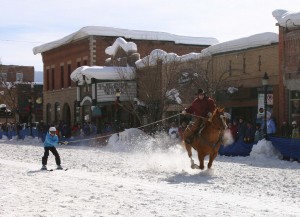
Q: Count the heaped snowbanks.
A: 2